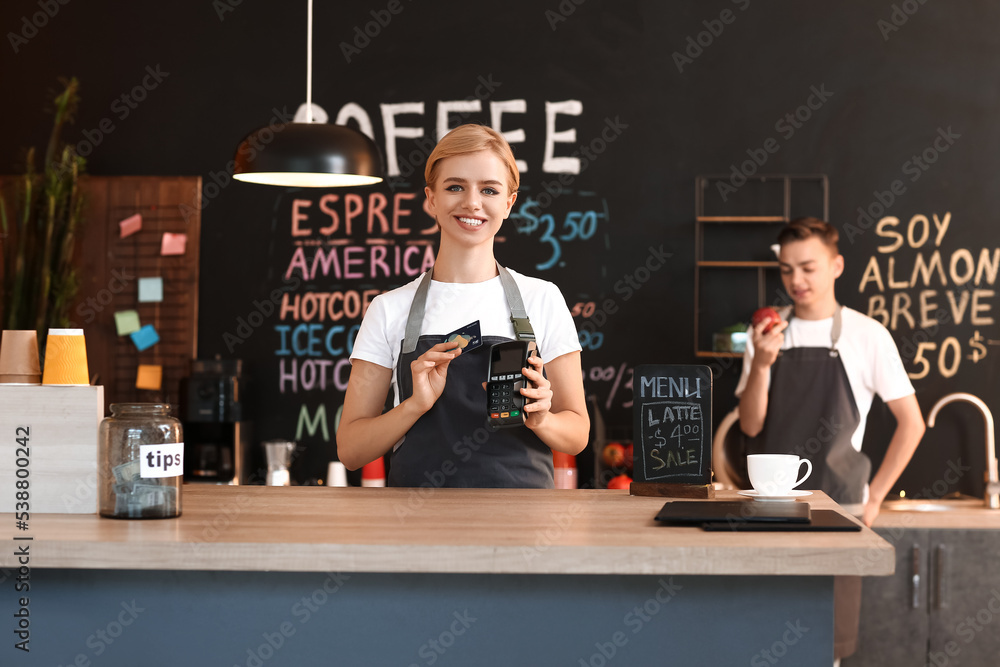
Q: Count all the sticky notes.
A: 6